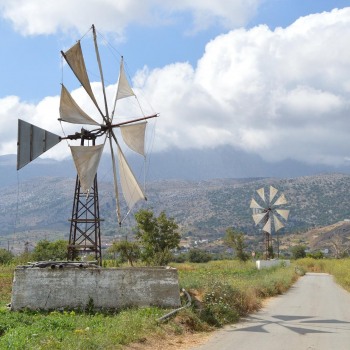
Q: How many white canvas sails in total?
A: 14